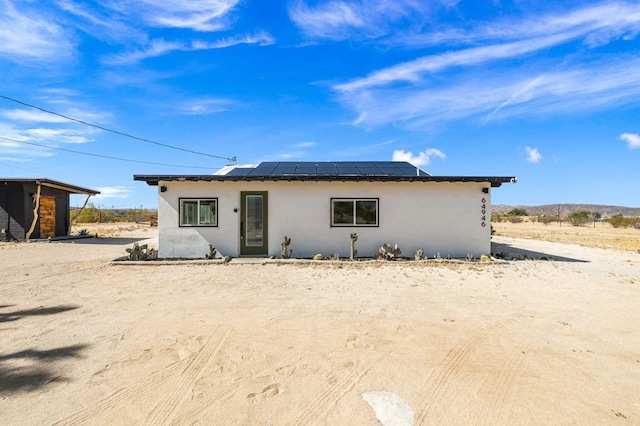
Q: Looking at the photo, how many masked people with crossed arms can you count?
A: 0